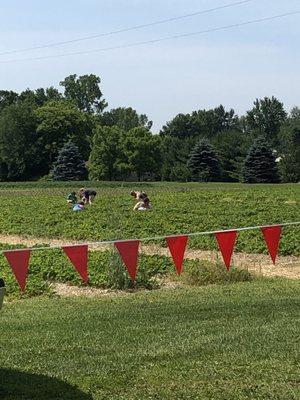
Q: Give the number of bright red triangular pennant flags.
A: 6